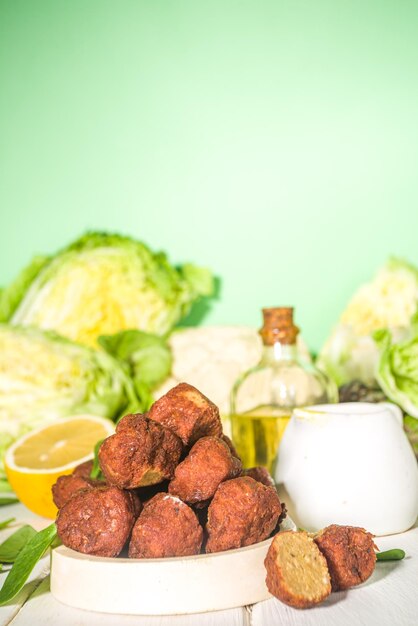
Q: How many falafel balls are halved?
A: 1